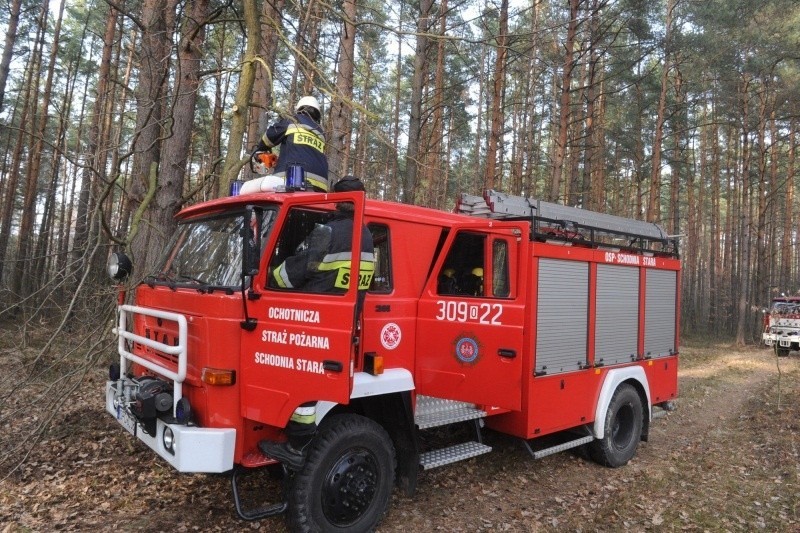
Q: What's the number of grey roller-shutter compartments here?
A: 3